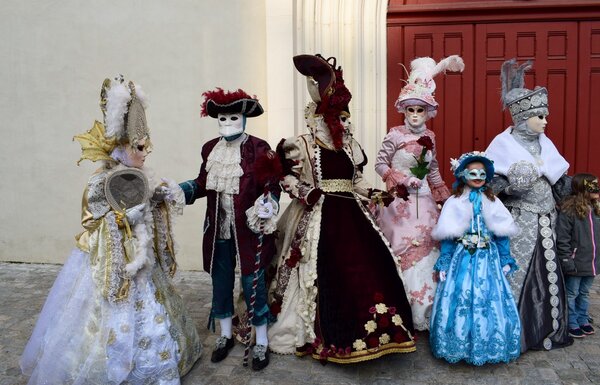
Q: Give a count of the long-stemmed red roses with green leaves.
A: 1